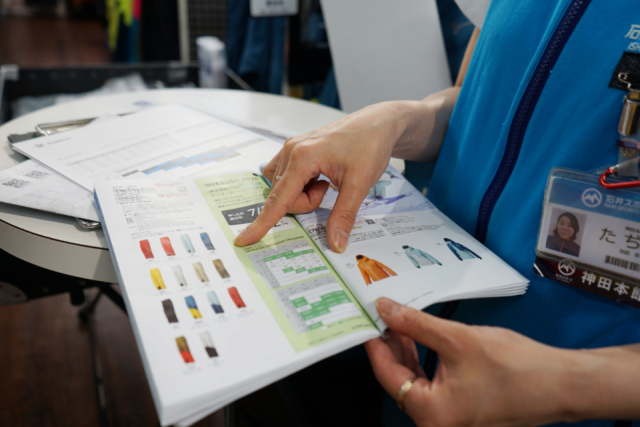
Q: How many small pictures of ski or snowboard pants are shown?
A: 14